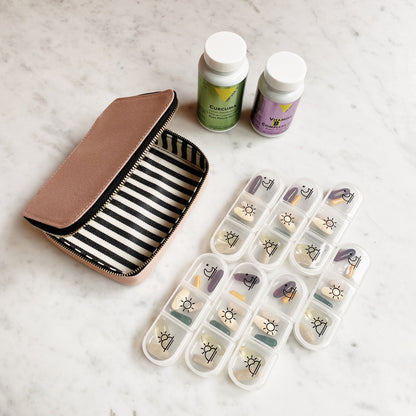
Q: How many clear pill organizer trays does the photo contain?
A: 7